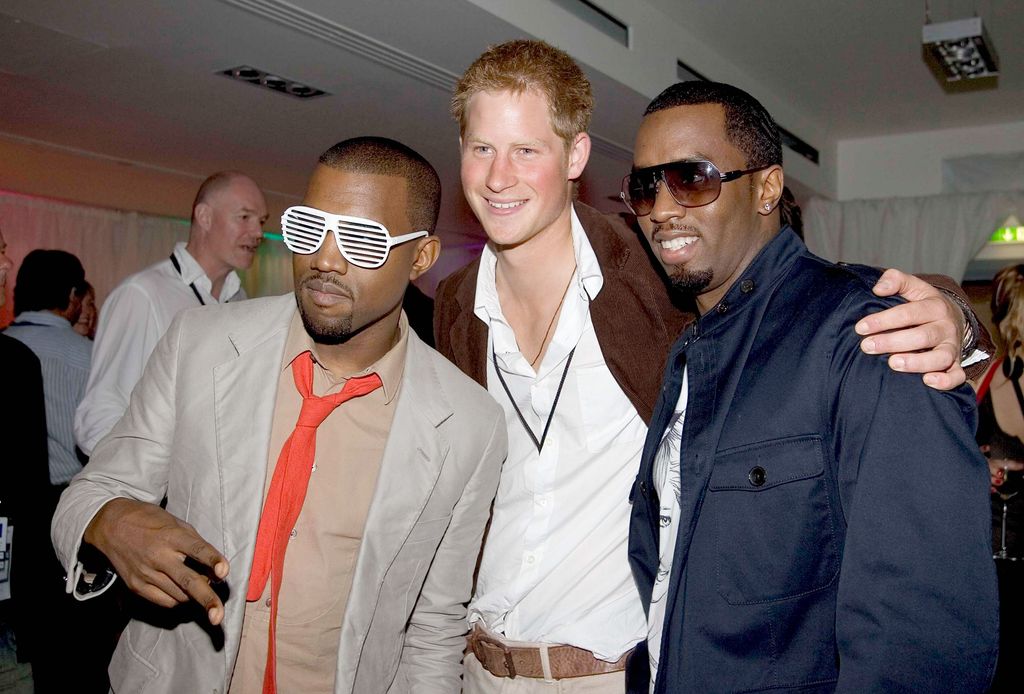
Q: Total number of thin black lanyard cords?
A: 2